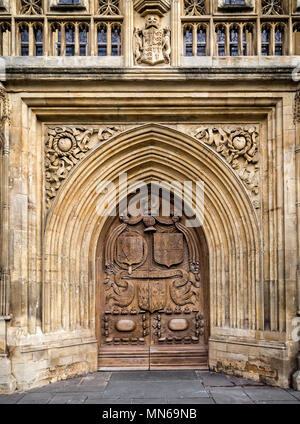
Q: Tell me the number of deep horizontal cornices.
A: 1